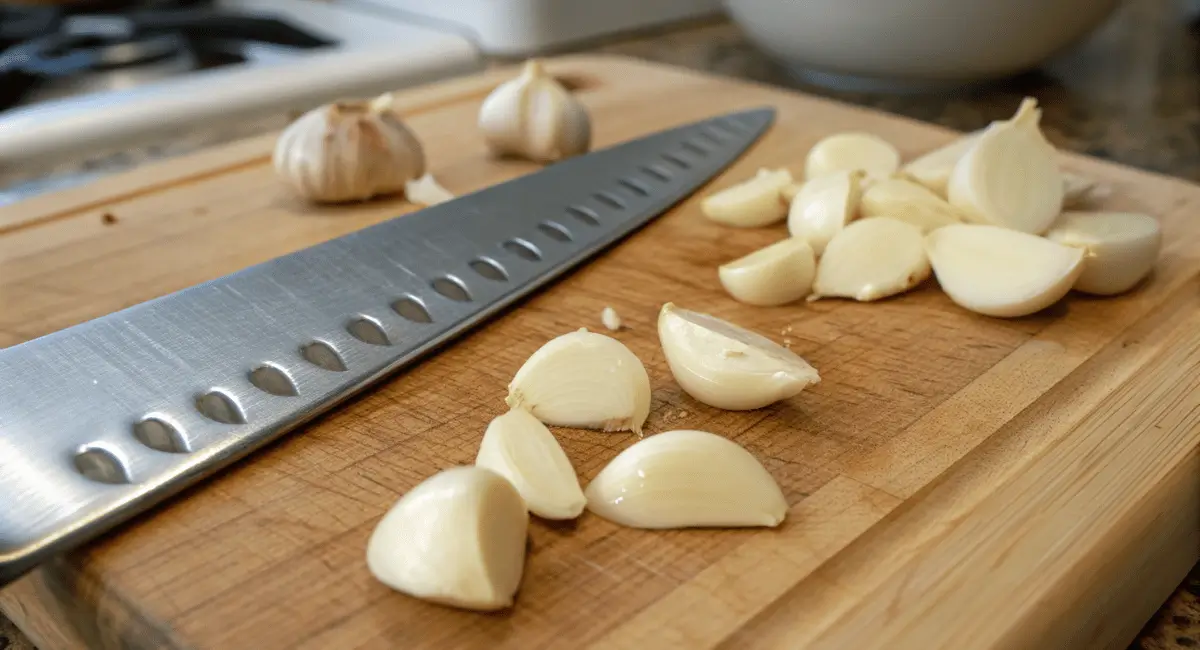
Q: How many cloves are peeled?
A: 15